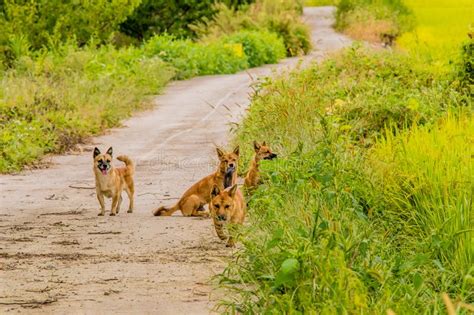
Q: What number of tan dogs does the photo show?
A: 4